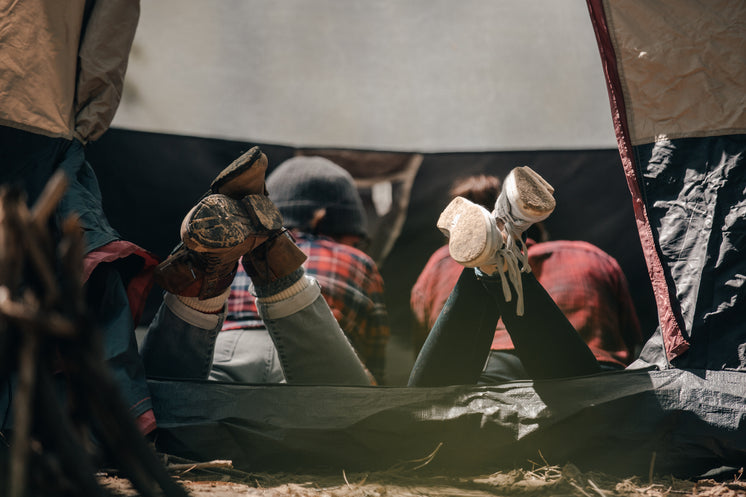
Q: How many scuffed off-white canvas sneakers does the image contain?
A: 2